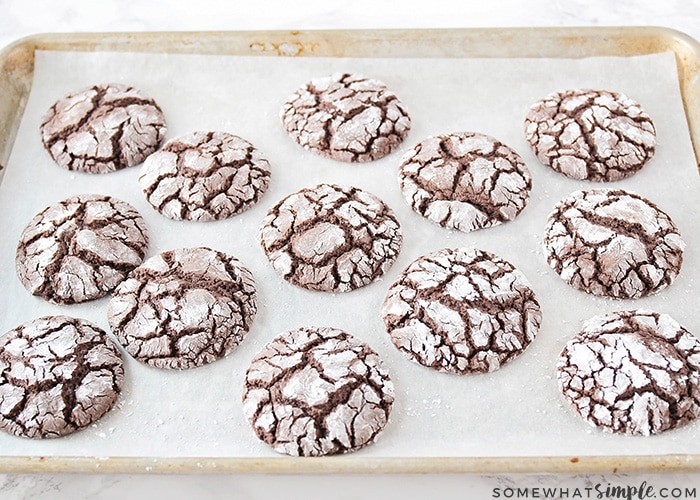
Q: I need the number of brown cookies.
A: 13